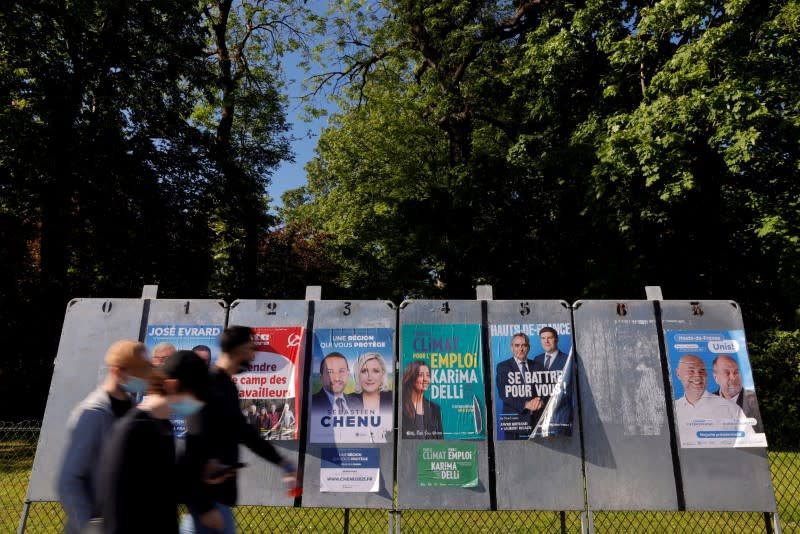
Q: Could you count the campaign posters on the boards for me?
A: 8